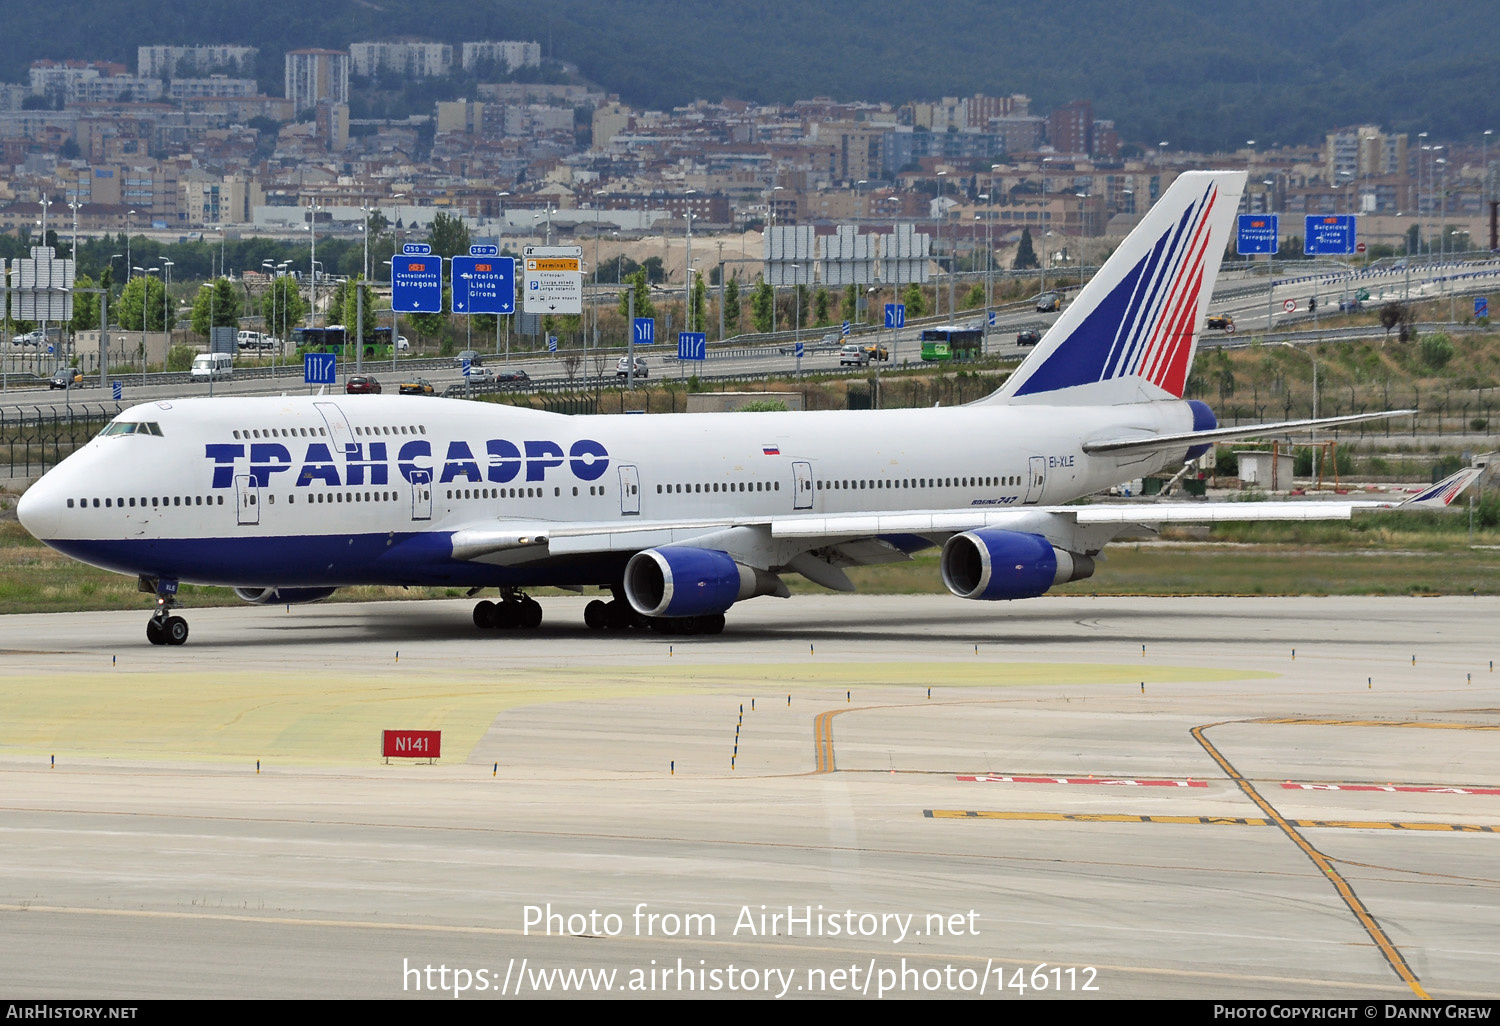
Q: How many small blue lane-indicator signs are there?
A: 4